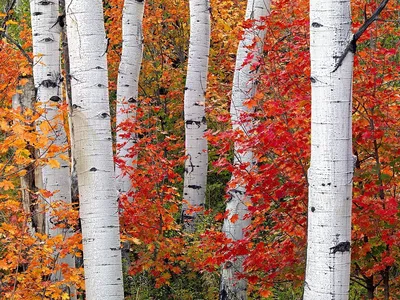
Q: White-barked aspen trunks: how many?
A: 6